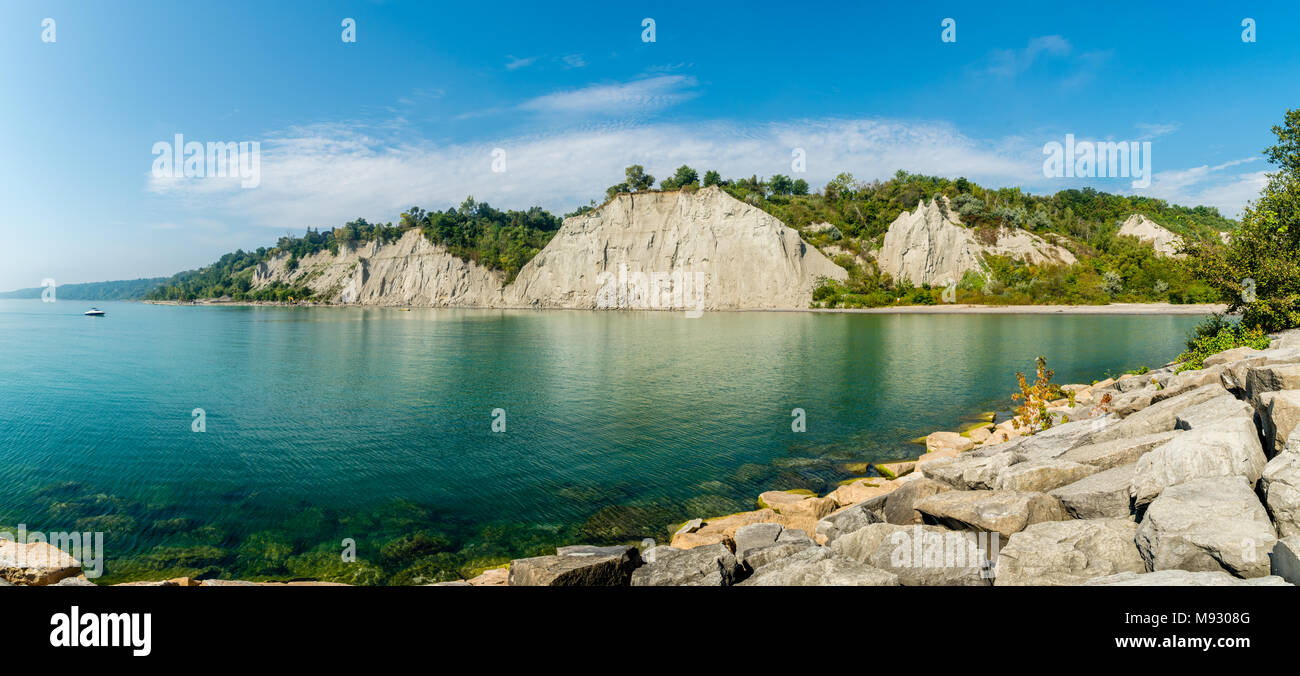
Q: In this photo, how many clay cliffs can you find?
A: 4